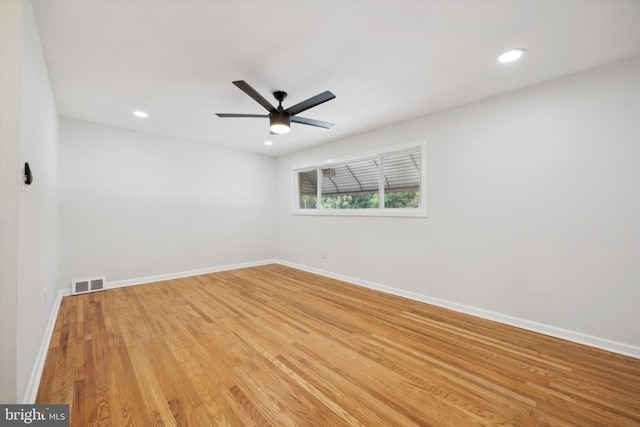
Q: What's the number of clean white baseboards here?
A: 3